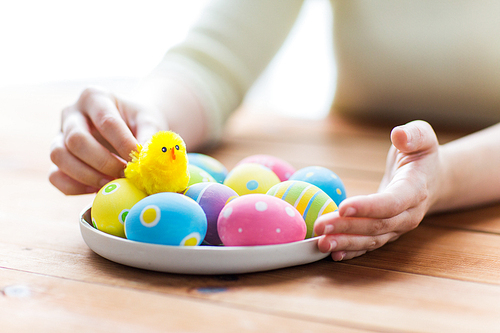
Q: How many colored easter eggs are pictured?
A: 10